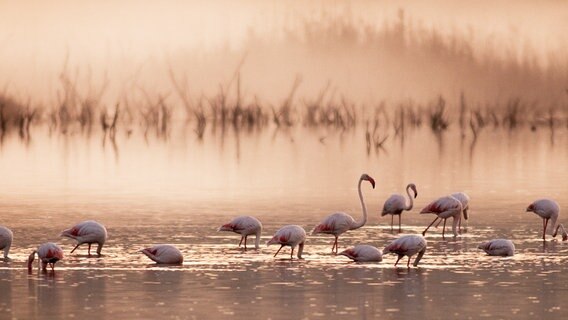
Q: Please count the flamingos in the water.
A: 14